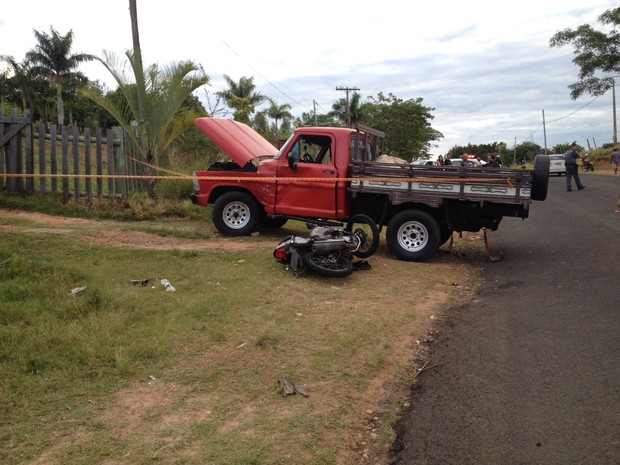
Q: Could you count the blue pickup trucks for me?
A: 0